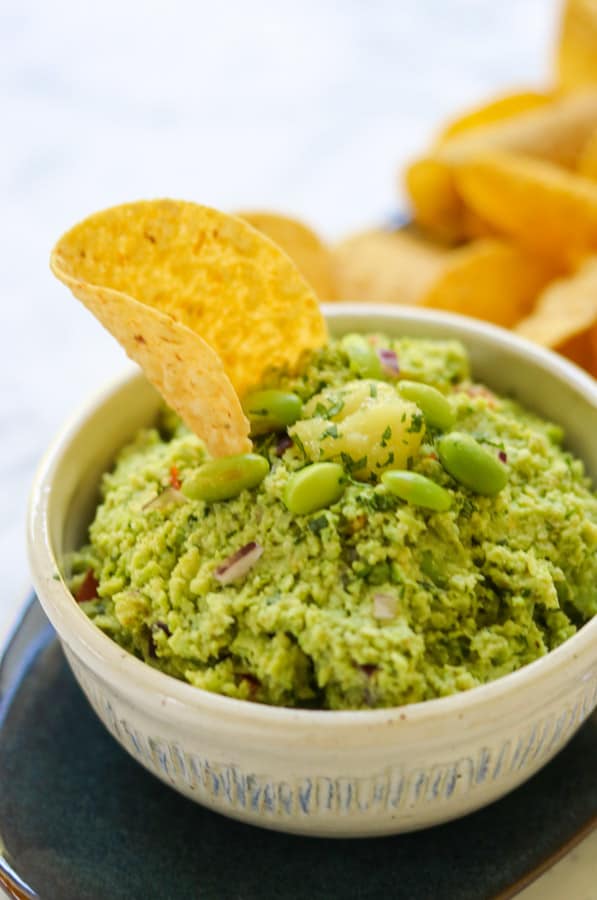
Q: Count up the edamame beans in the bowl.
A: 7